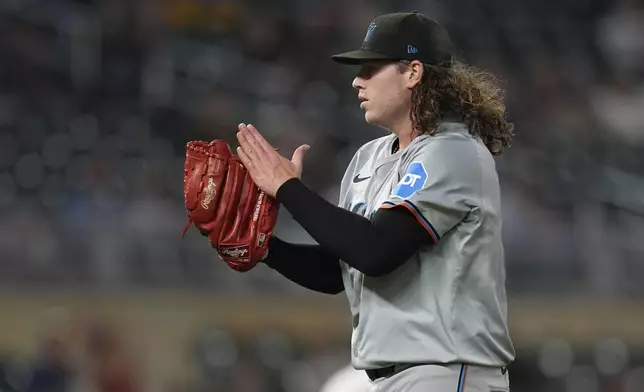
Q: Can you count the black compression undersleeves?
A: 2